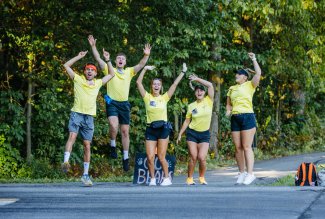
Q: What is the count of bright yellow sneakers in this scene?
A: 2